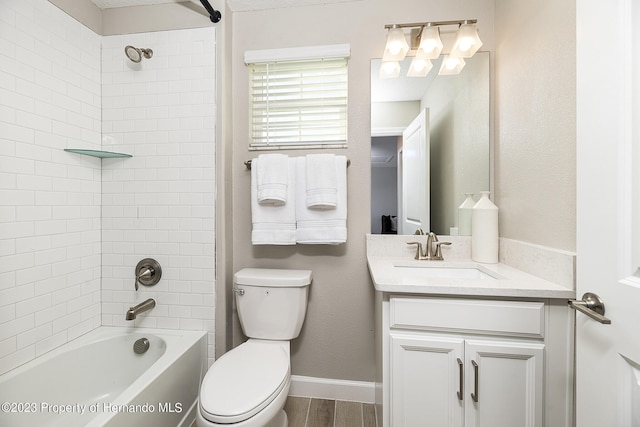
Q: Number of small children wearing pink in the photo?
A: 0